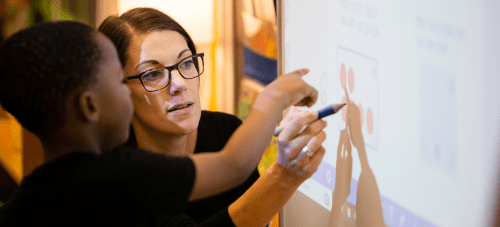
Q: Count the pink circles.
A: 5